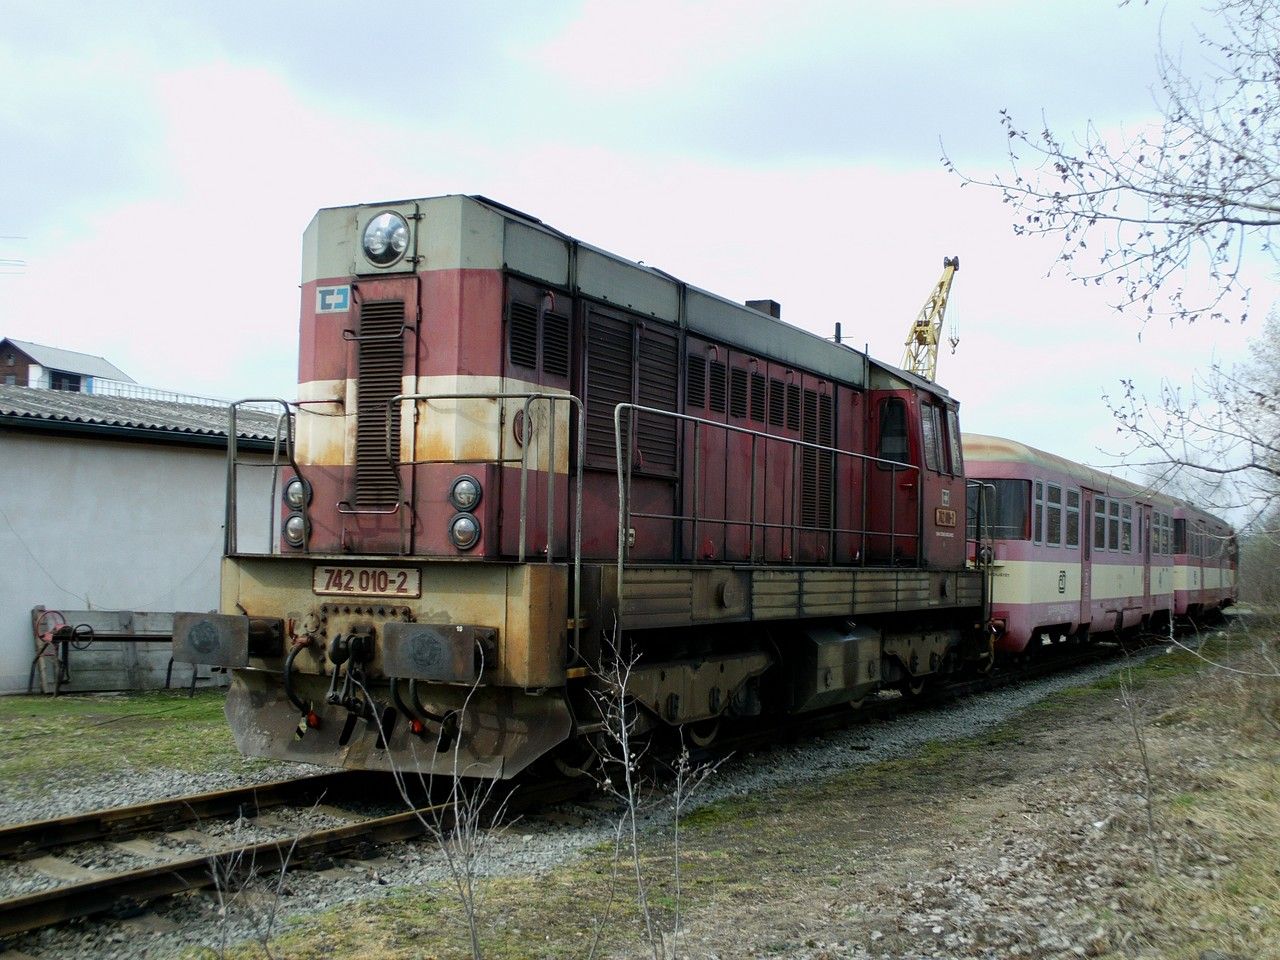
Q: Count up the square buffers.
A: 2